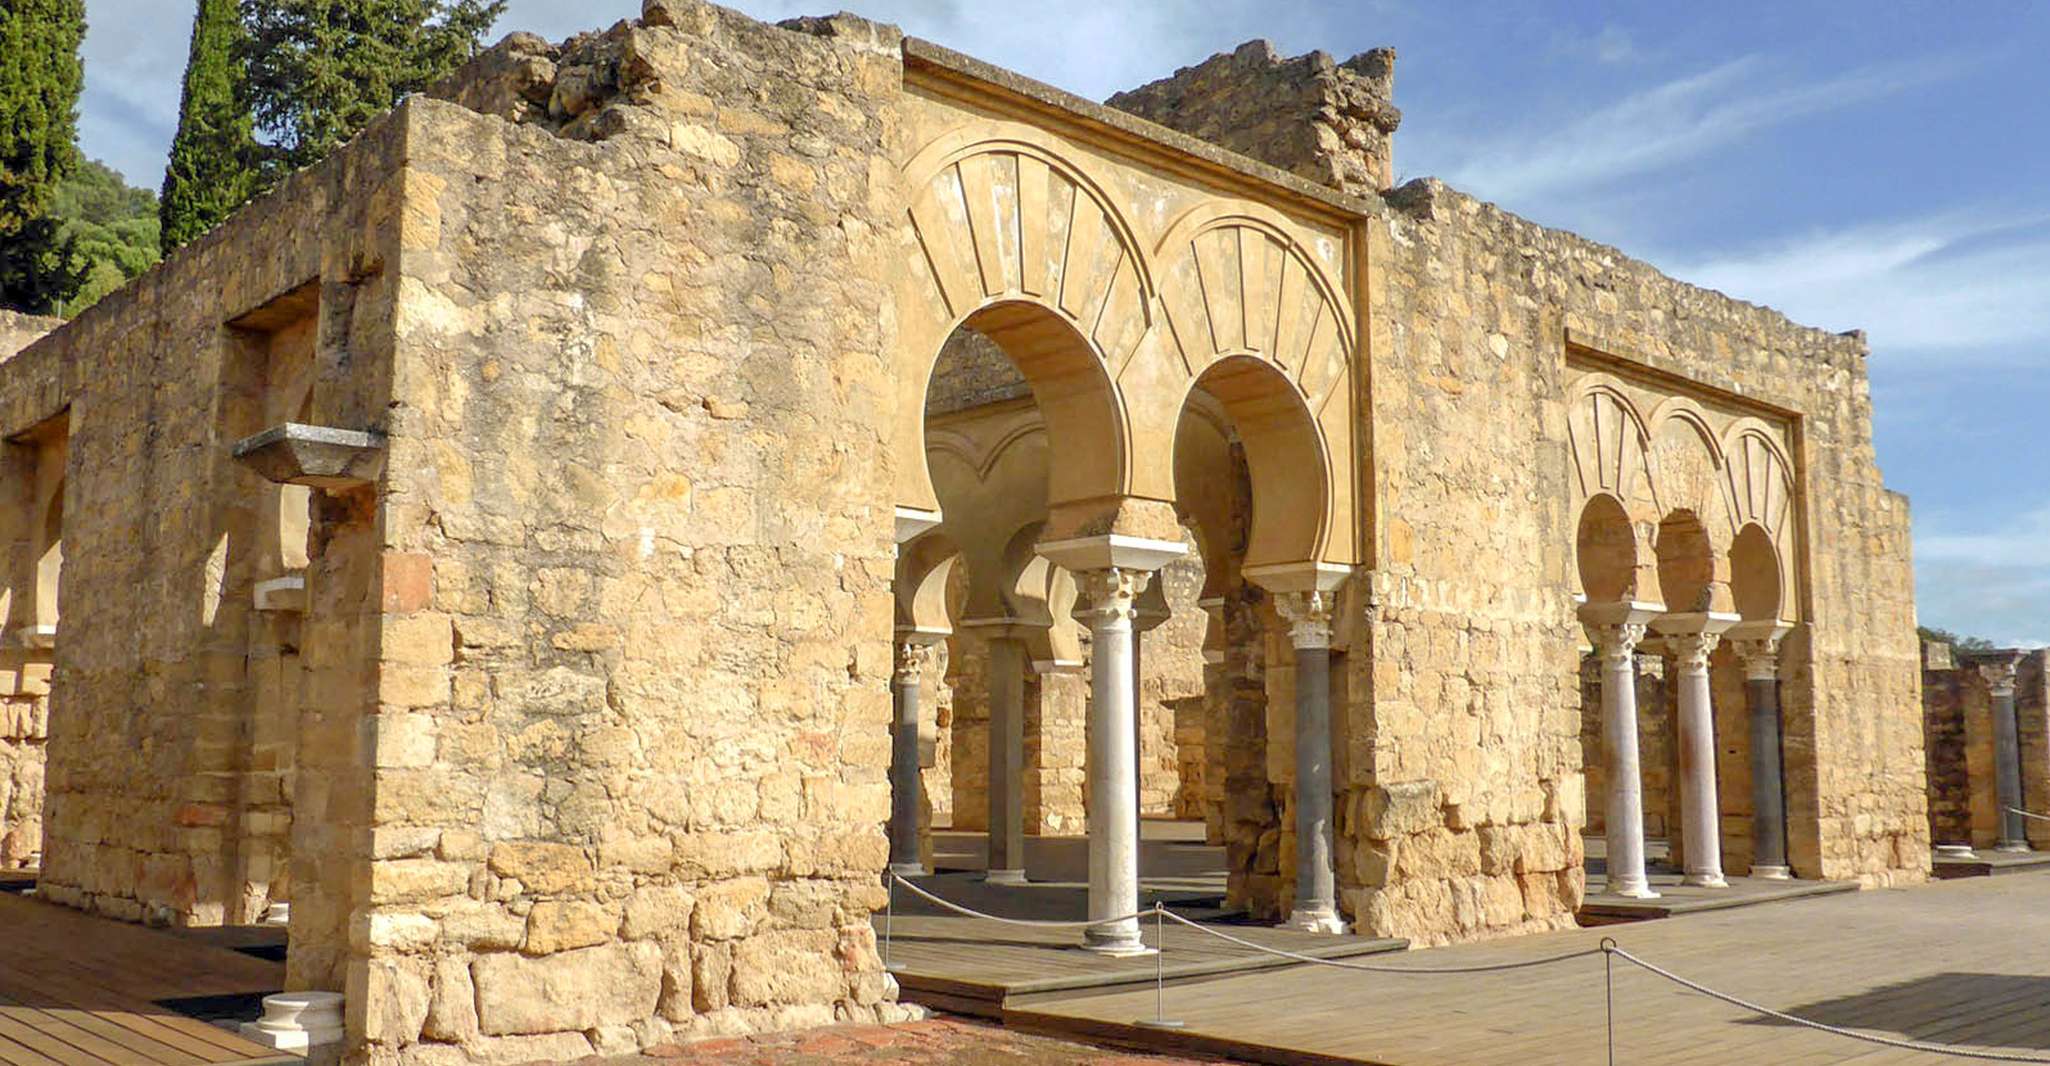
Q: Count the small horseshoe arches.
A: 3